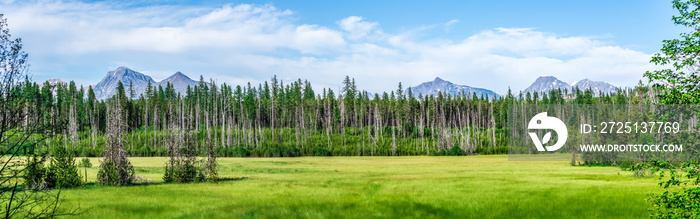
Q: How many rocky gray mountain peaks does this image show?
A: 5